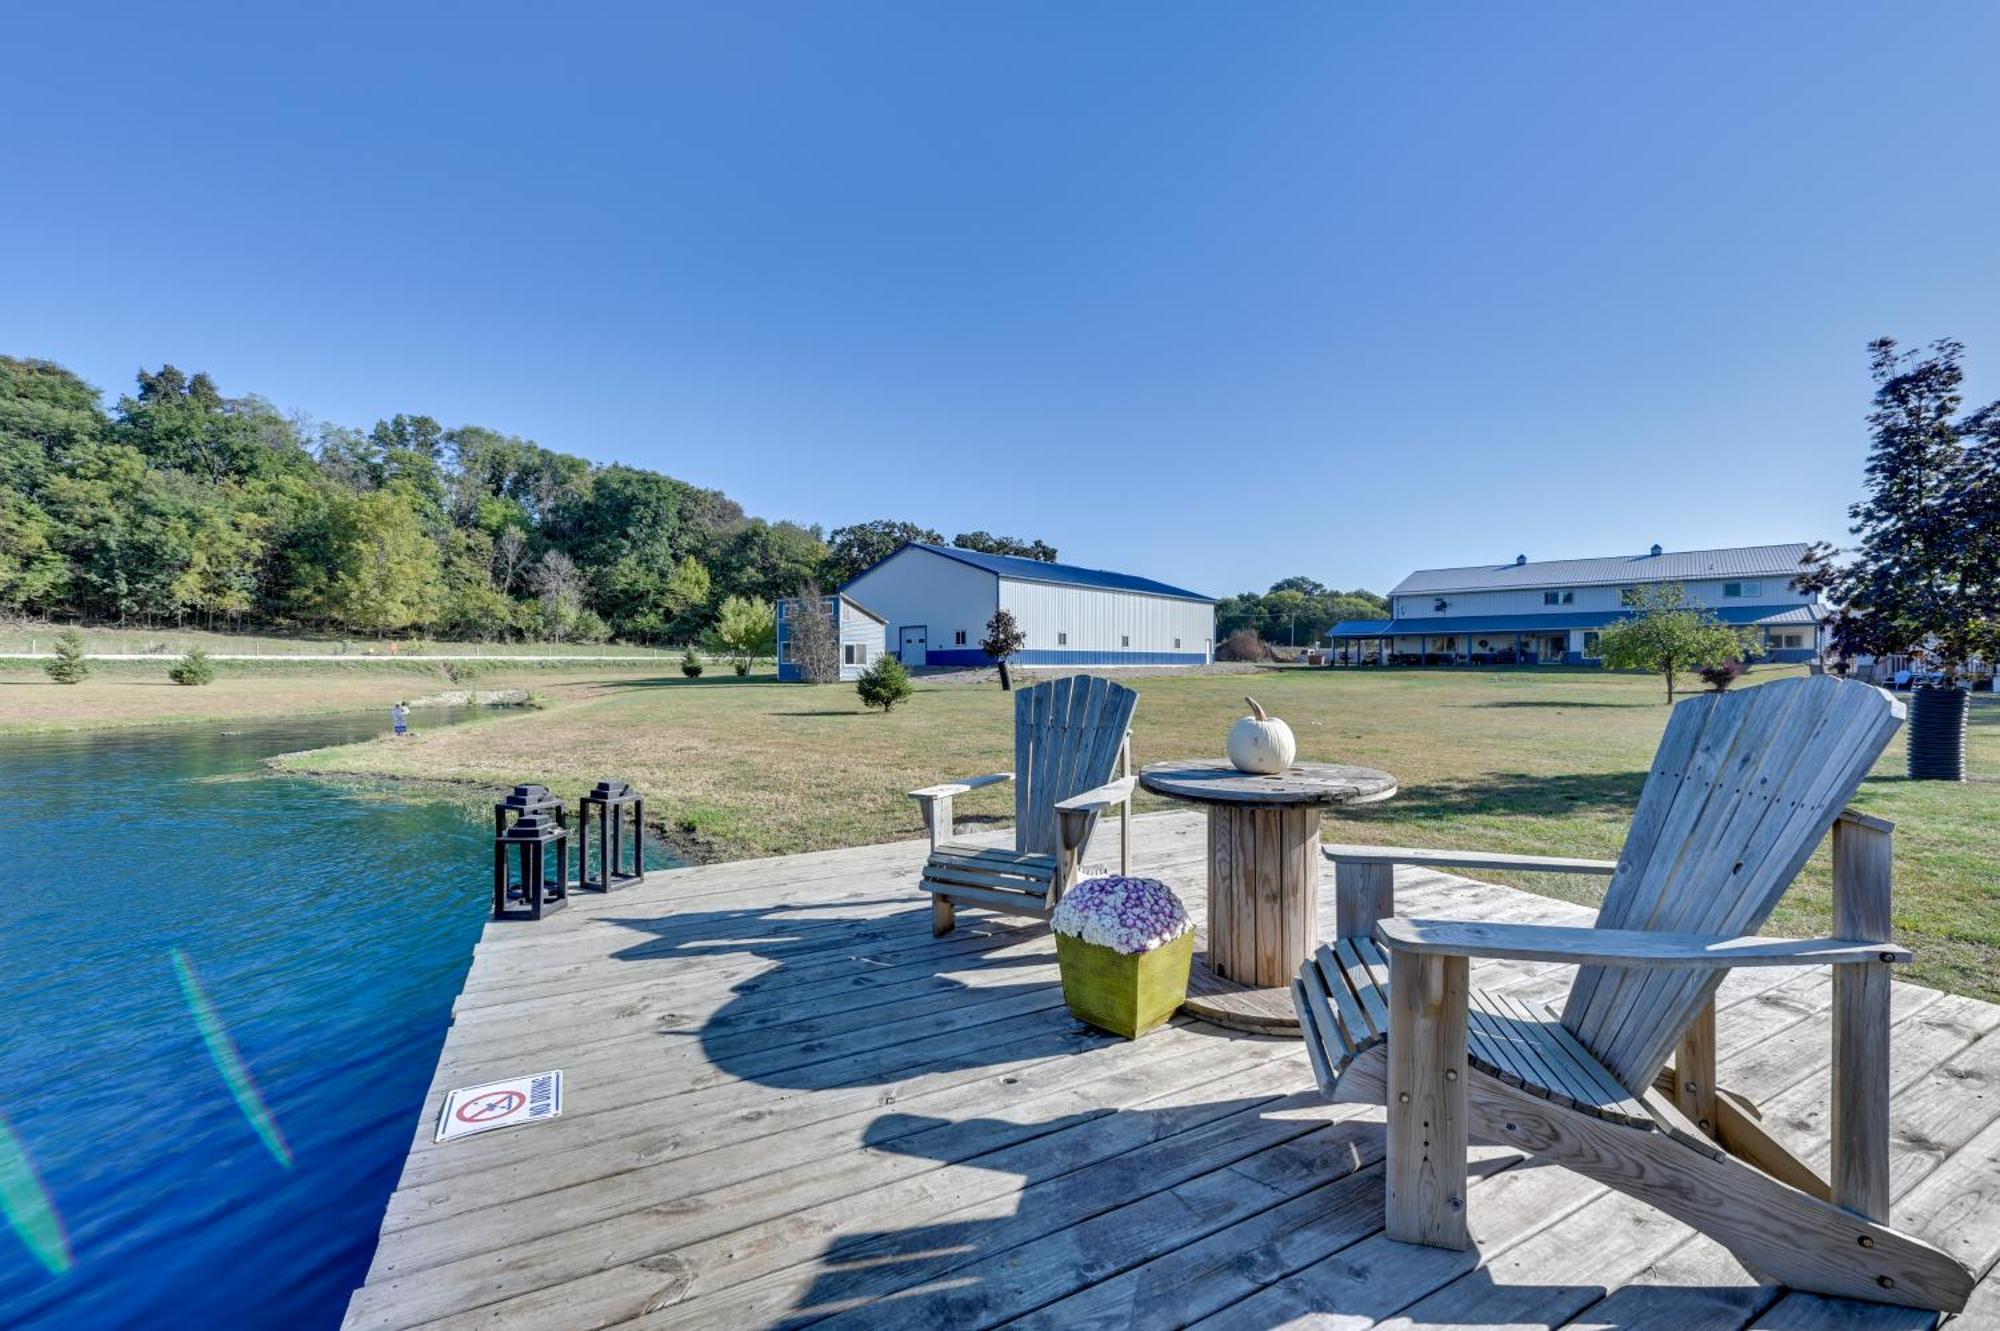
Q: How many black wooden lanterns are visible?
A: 3